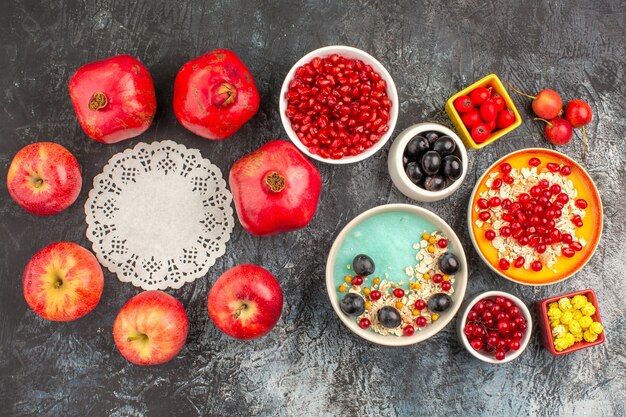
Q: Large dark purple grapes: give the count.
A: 12